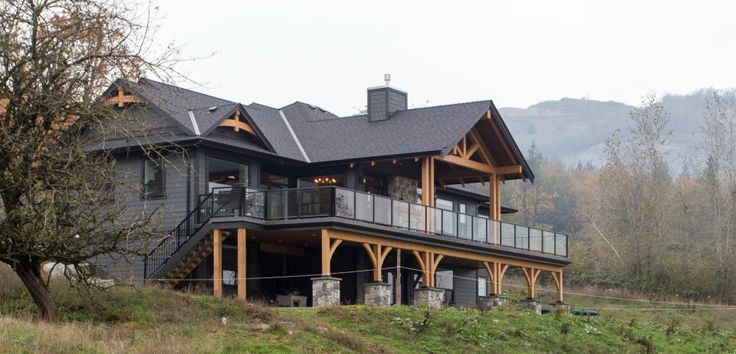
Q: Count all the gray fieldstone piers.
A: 6